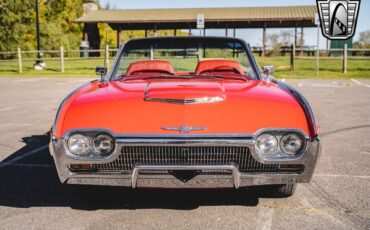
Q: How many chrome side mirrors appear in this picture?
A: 2